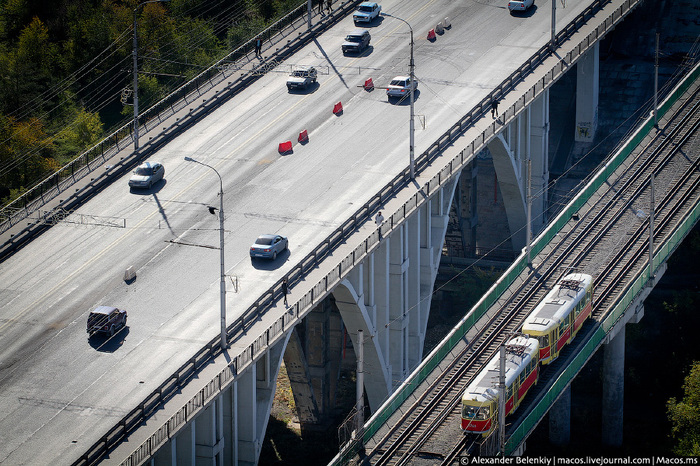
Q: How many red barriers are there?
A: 5